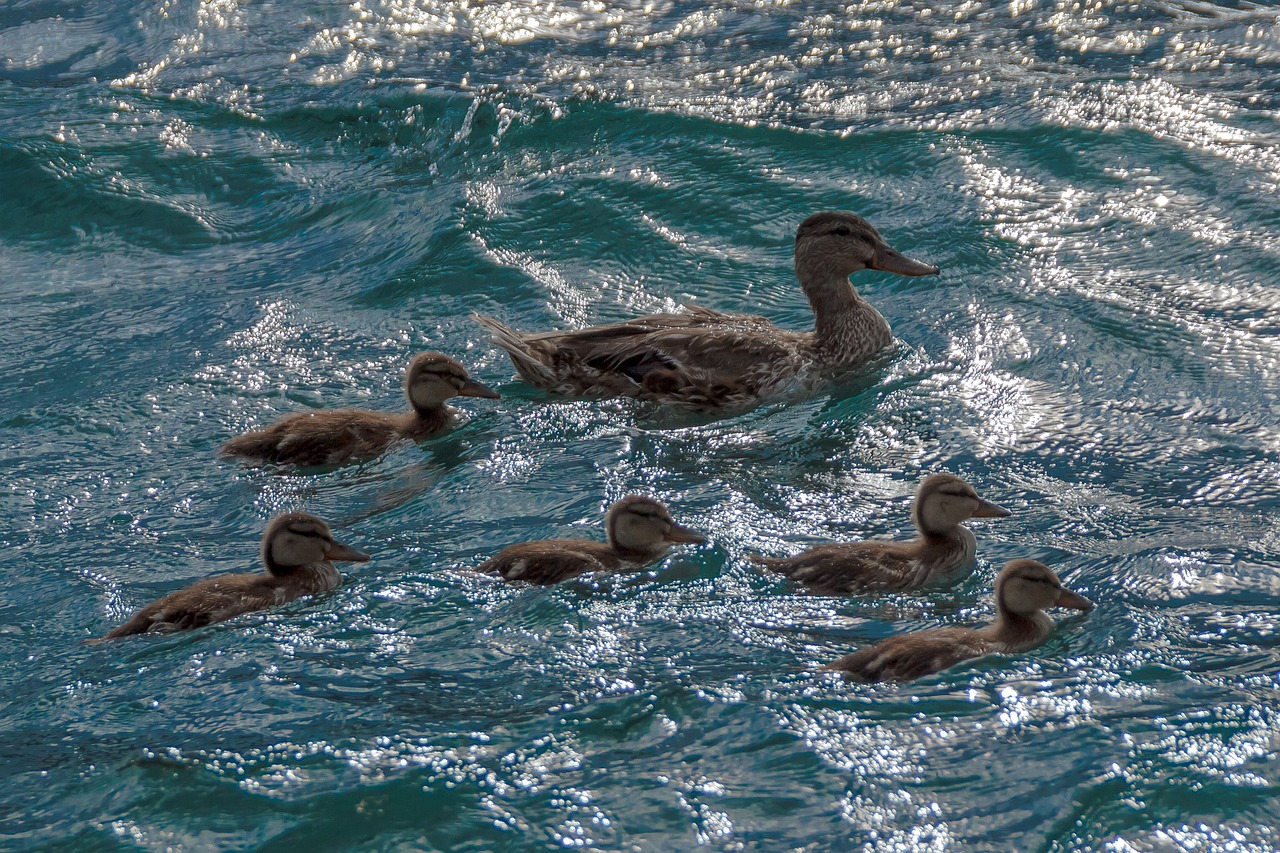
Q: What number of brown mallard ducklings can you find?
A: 5